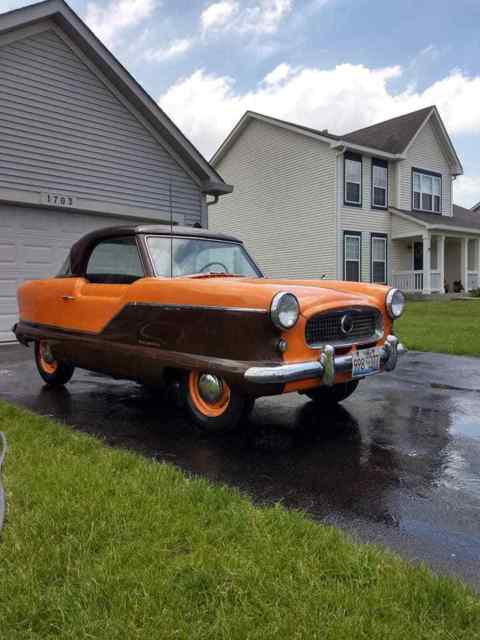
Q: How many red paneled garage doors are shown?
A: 0